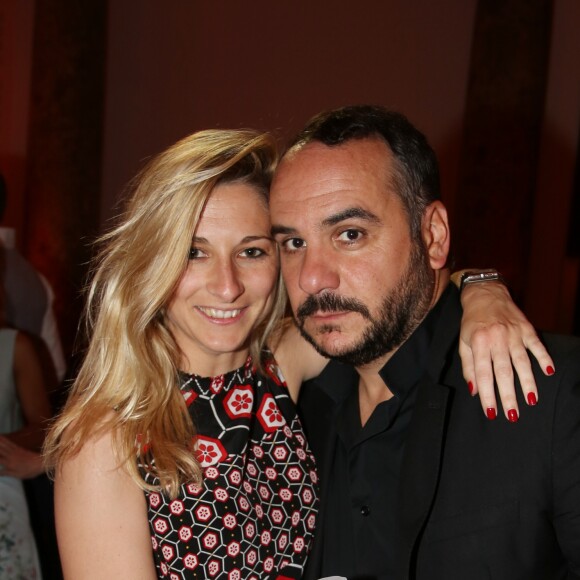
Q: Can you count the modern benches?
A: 0